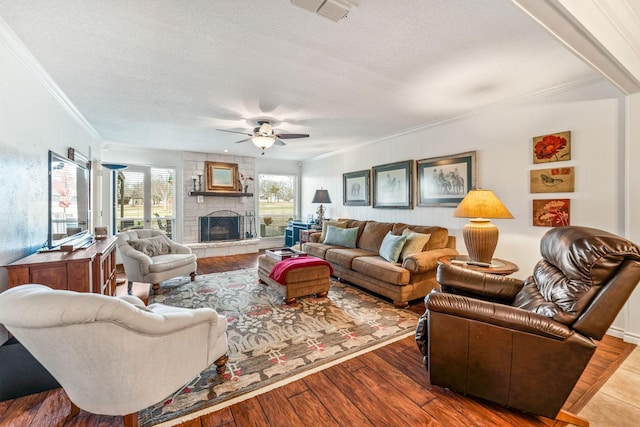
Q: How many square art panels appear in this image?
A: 3